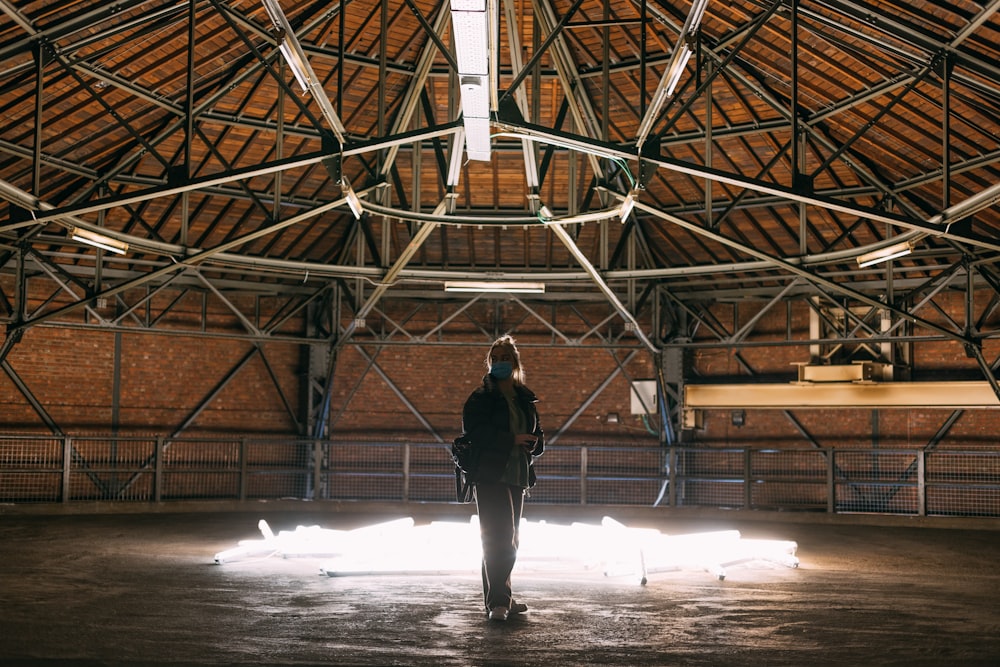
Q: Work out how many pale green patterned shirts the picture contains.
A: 0